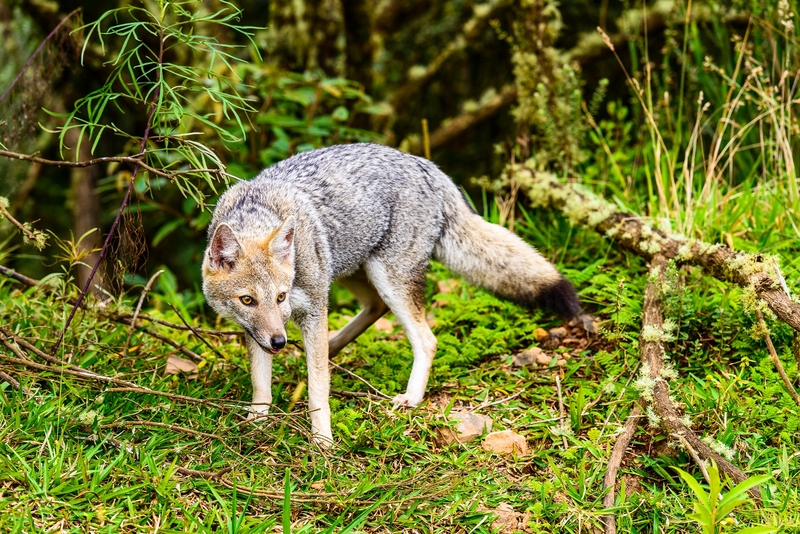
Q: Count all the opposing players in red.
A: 0